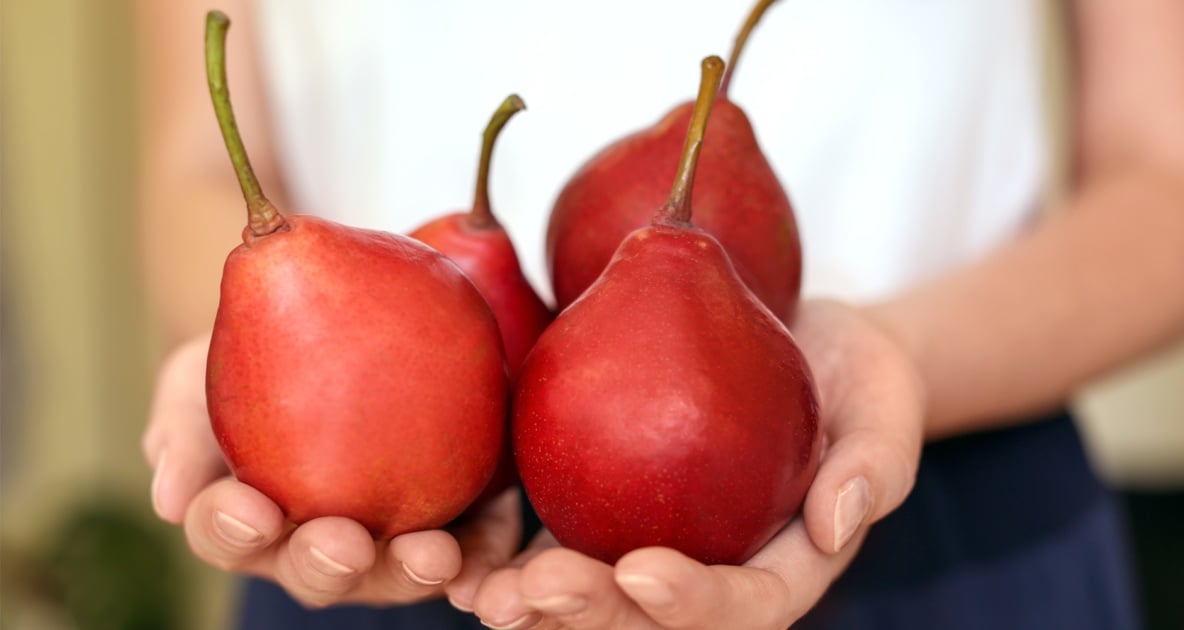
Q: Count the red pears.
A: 4